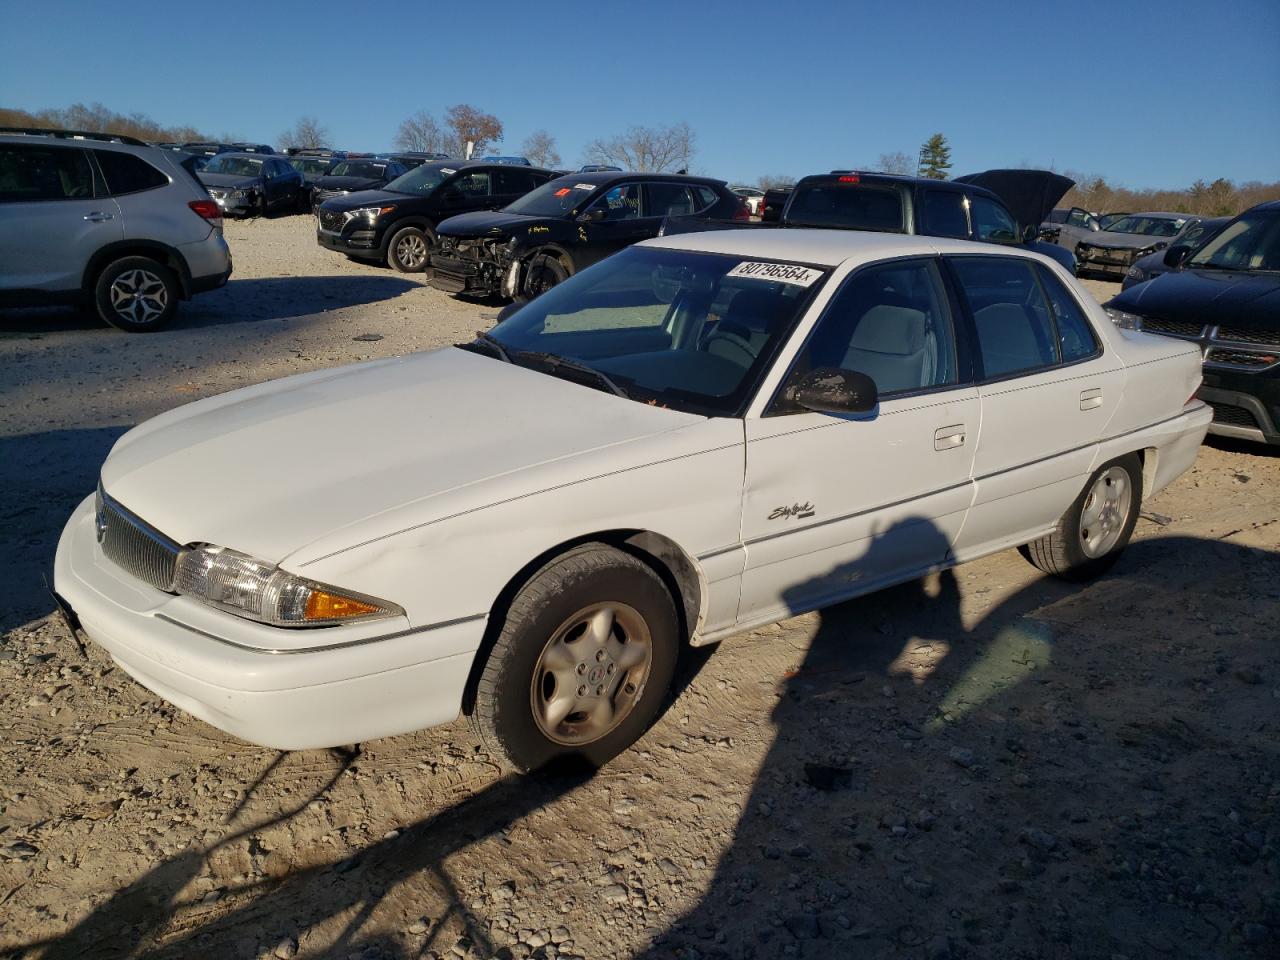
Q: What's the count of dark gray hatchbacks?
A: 0